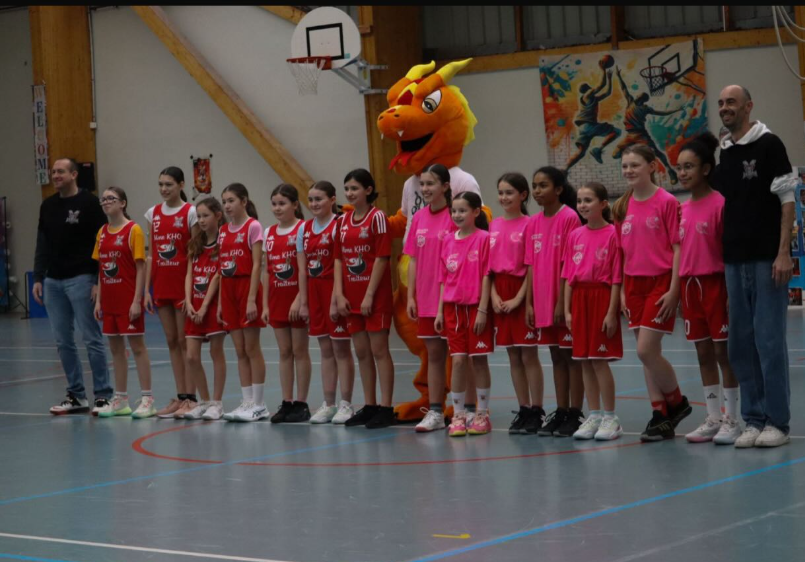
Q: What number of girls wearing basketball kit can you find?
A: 14